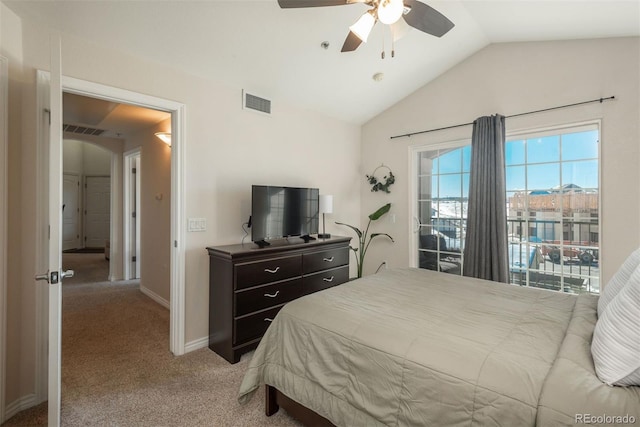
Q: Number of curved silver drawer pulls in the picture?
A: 5